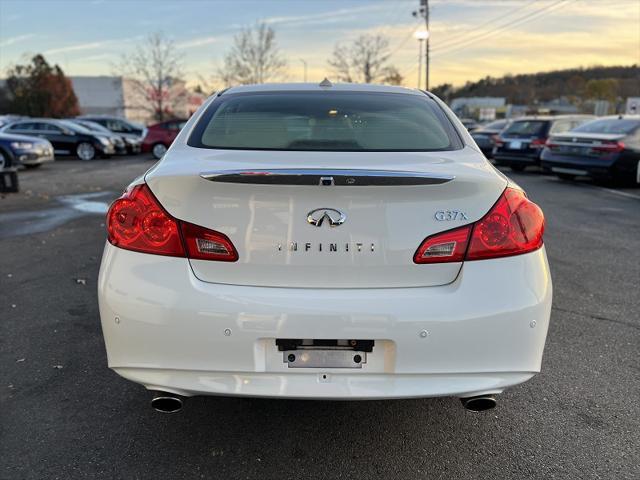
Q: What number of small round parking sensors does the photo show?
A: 4